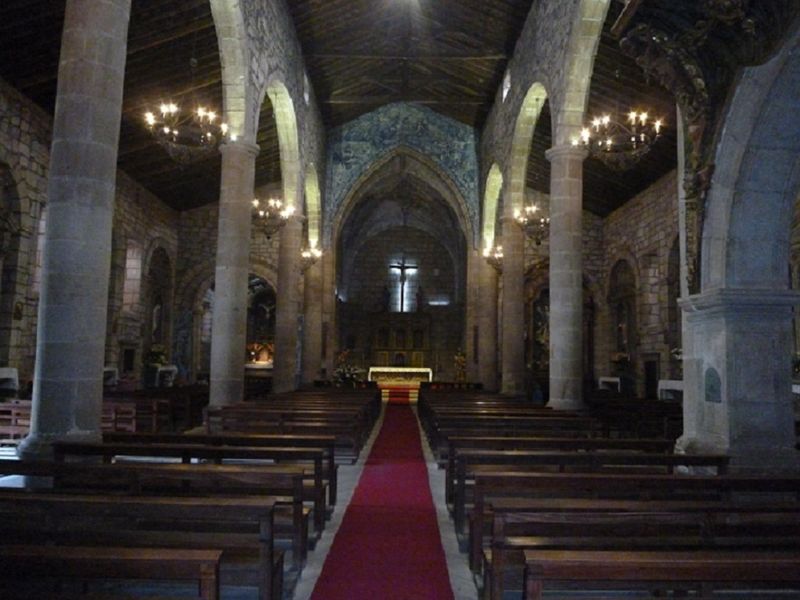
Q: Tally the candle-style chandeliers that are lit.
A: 6